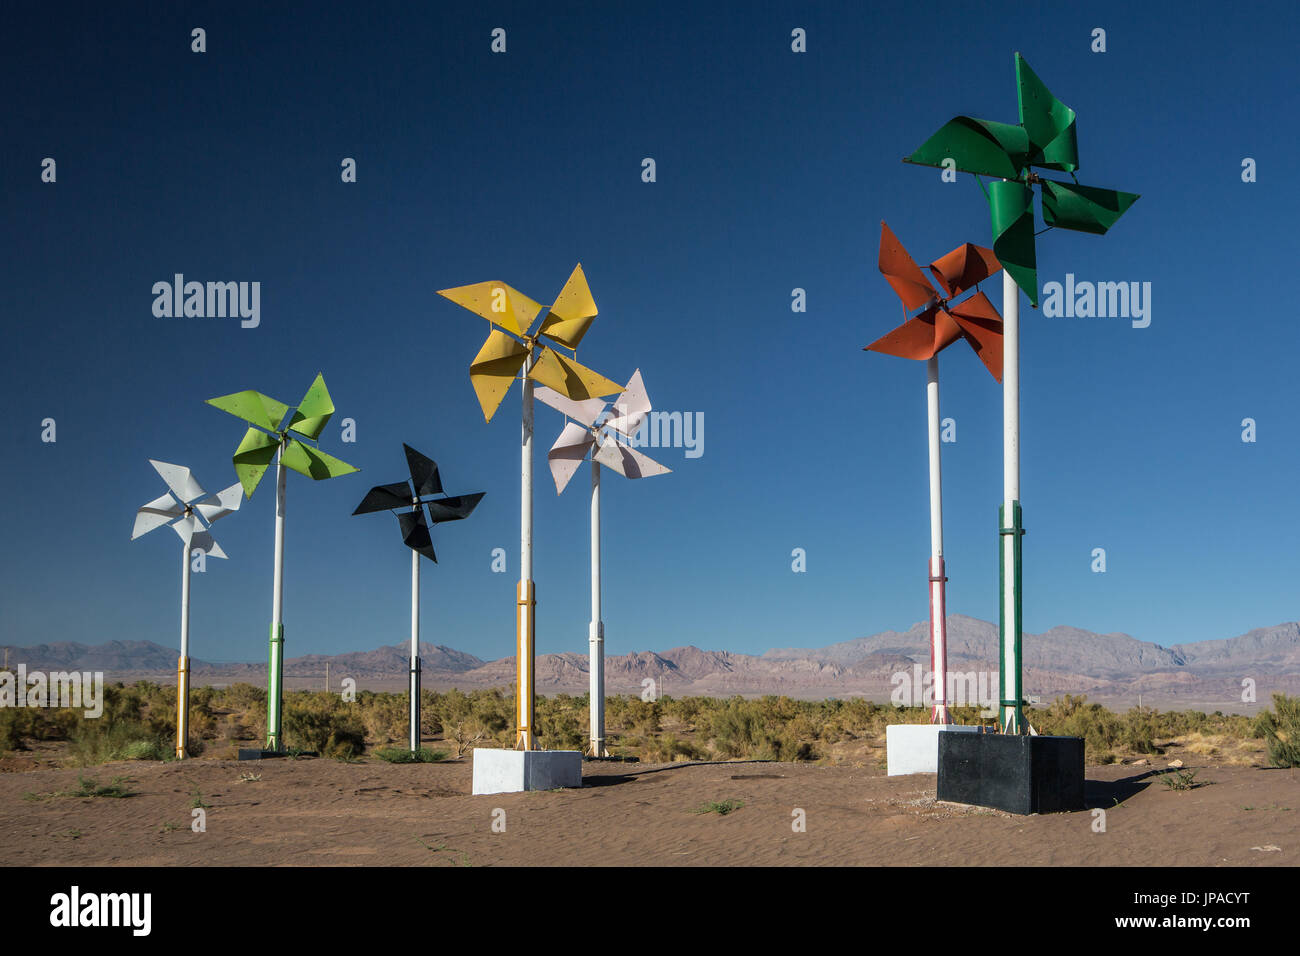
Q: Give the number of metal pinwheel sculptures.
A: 7